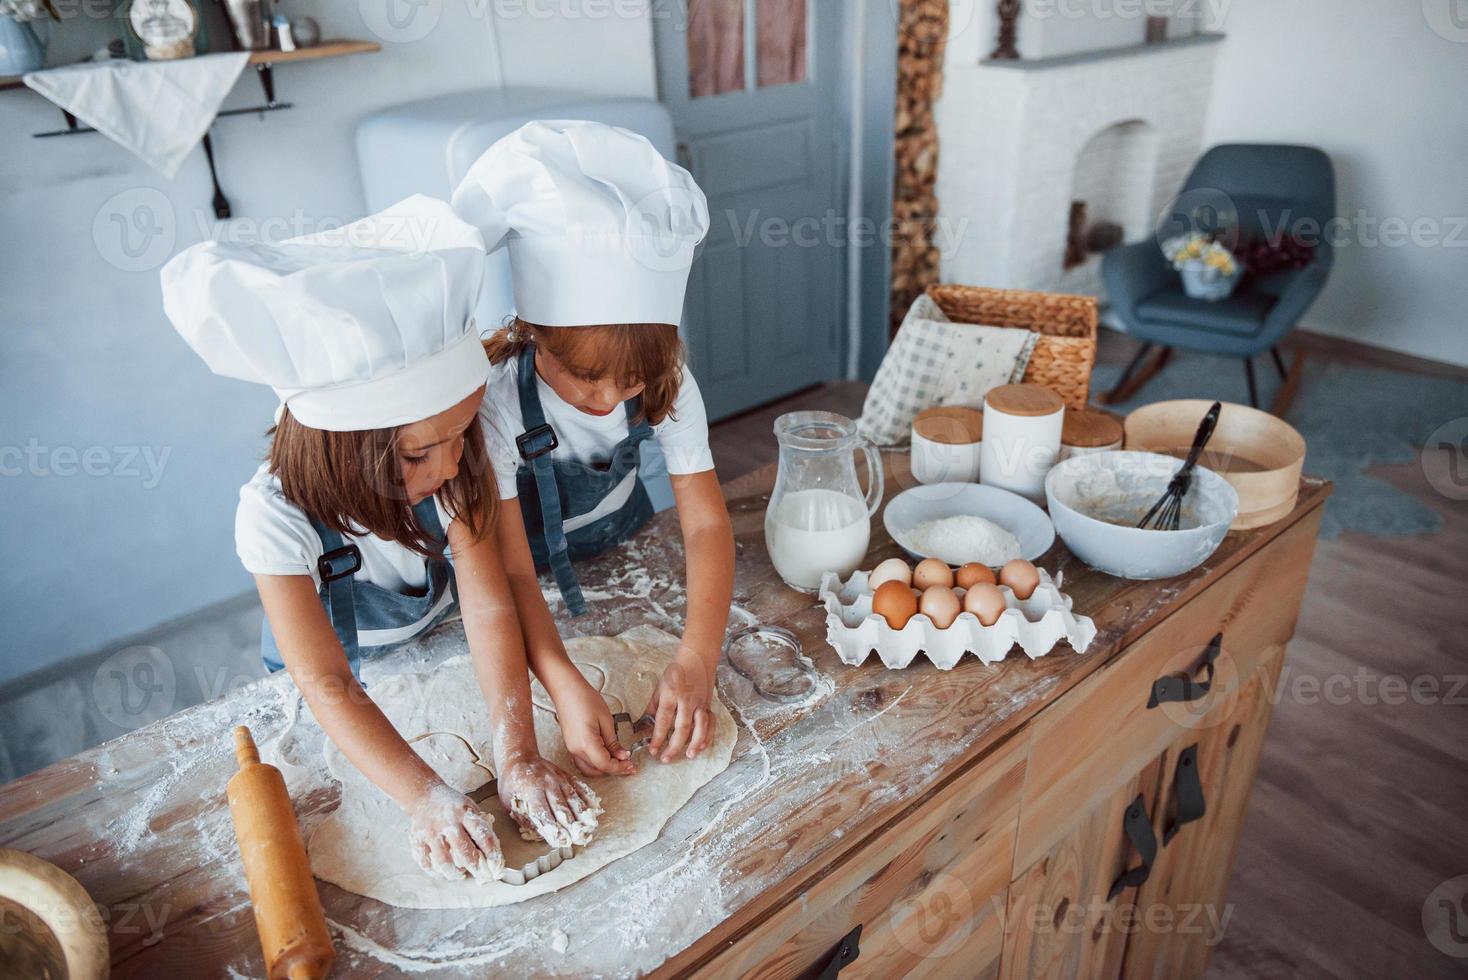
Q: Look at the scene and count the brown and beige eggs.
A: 7